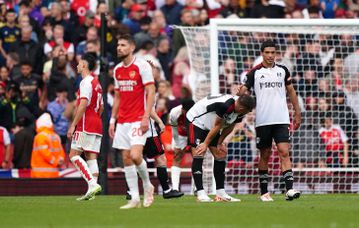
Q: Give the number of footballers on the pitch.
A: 6